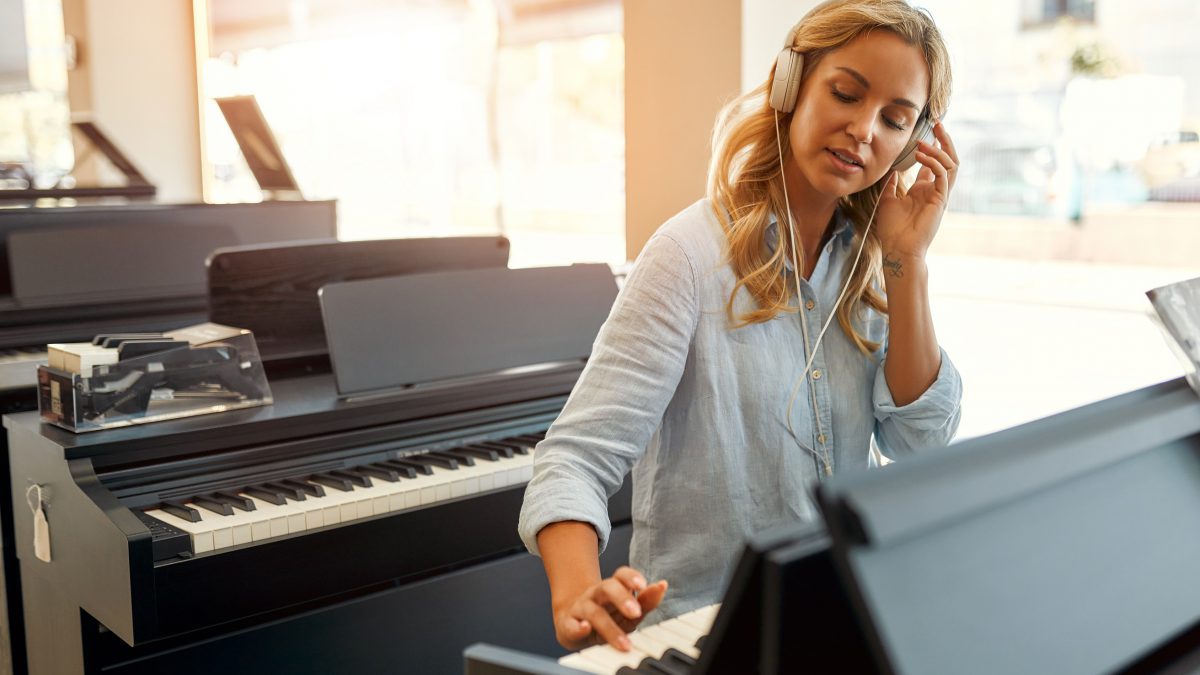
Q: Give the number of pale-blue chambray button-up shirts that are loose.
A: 1